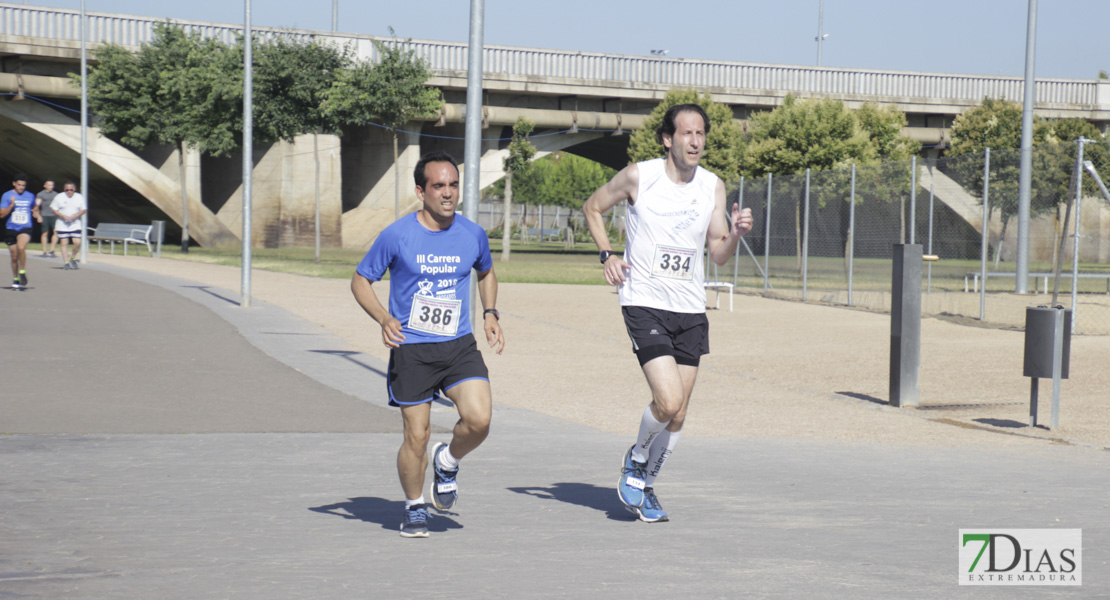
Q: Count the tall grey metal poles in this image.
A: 4